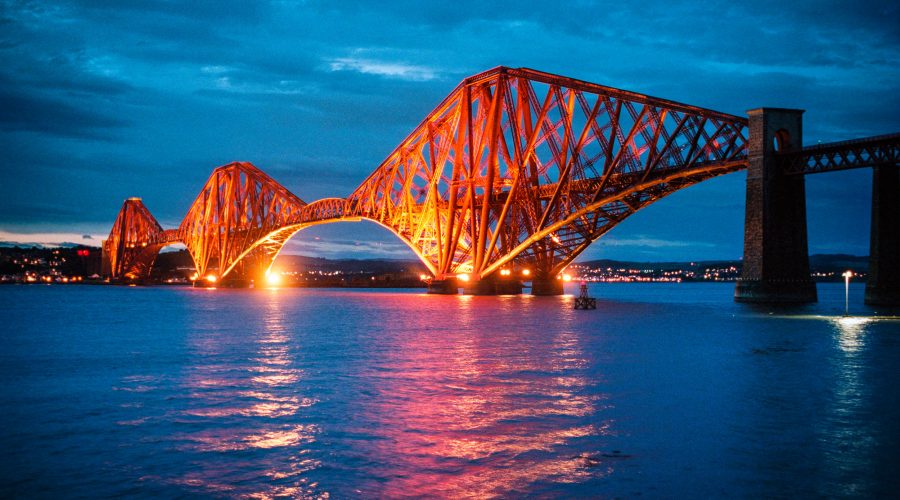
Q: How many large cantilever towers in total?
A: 3